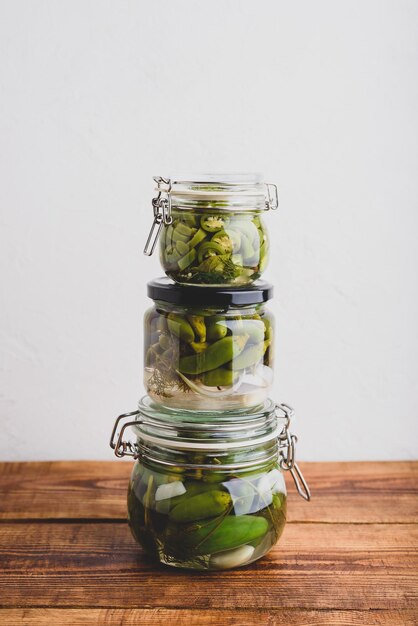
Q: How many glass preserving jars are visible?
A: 3